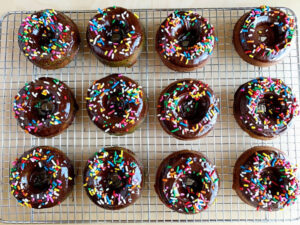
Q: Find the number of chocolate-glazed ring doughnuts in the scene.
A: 12